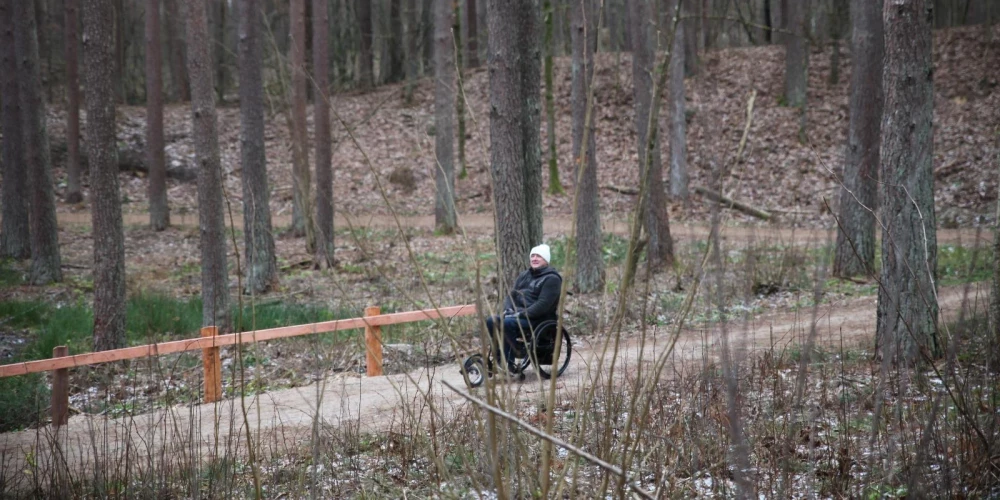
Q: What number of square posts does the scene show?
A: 3